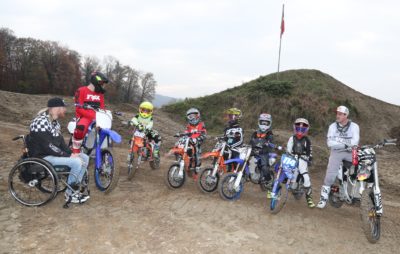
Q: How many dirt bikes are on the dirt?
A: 7